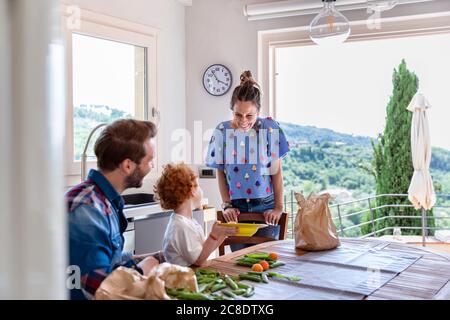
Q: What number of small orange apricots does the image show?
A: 3